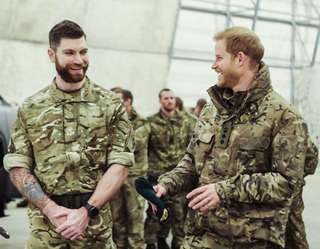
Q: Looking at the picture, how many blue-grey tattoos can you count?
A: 1